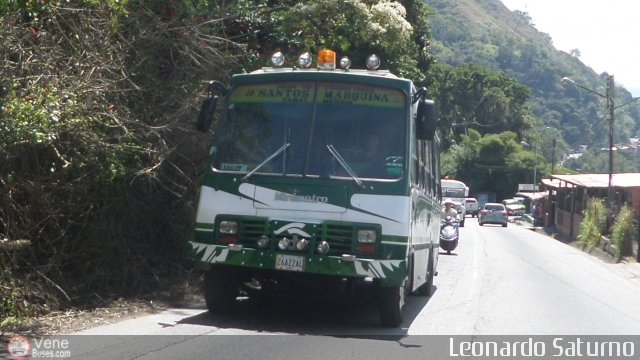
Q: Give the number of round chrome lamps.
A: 8